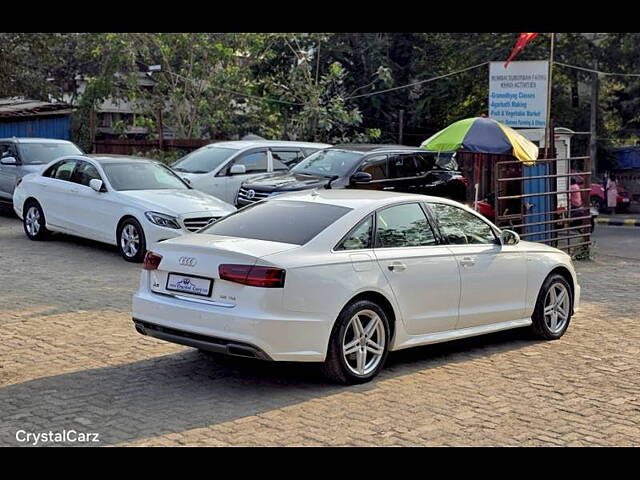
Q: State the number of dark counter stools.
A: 0